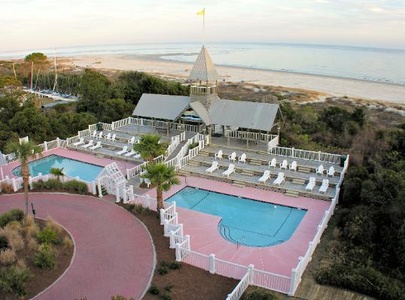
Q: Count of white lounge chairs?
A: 12